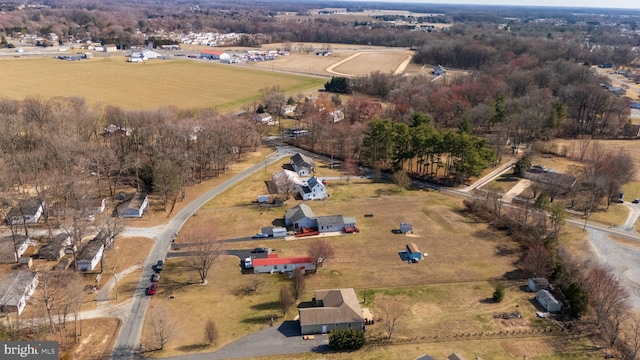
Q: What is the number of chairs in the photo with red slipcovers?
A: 0